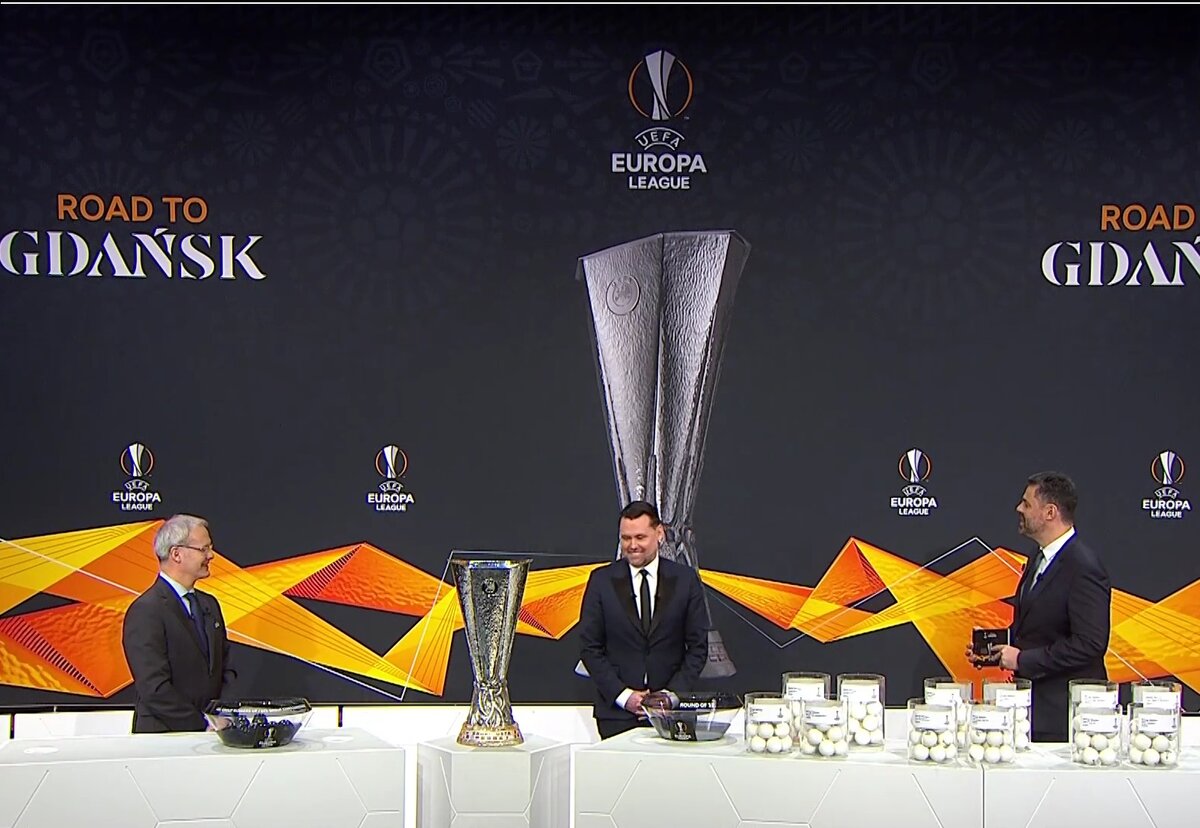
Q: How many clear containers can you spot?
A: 12